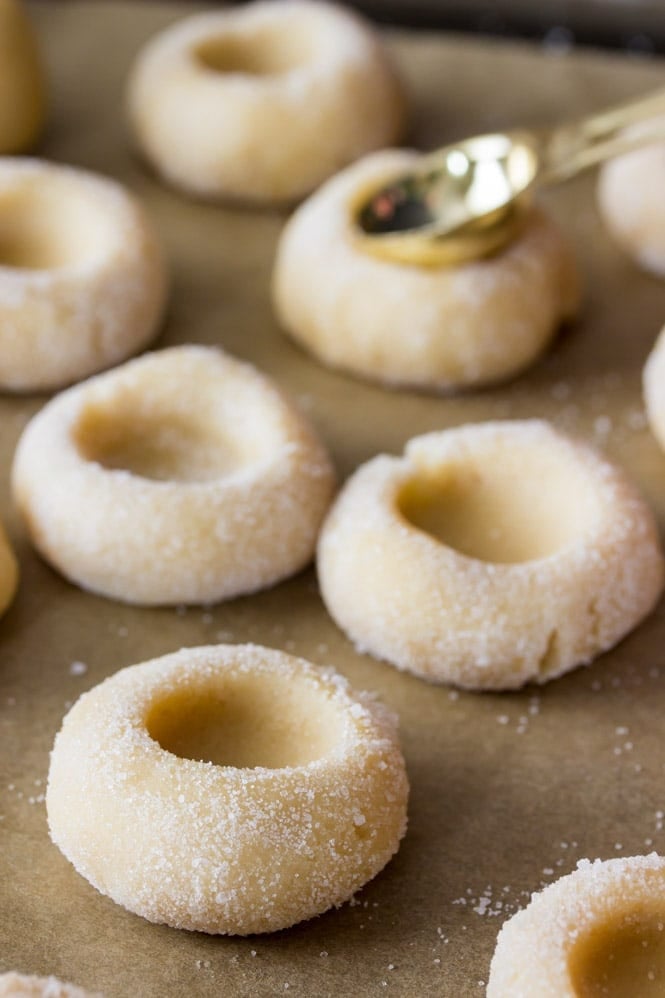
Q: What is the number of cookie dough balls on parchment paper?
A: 12